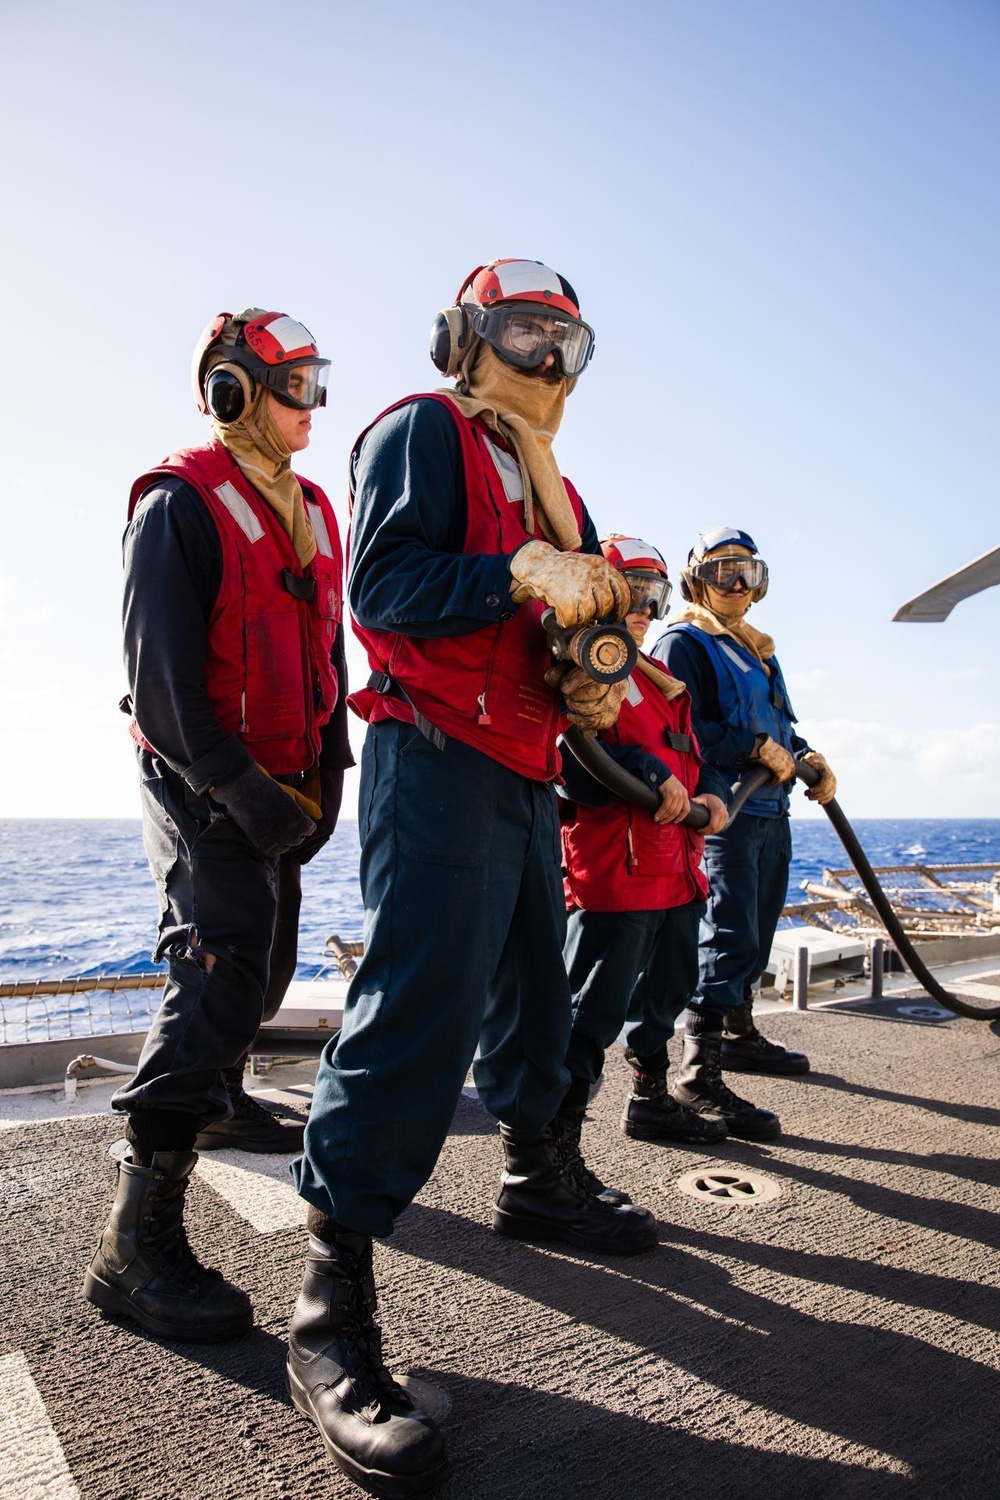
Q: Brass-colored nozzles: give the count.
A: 1